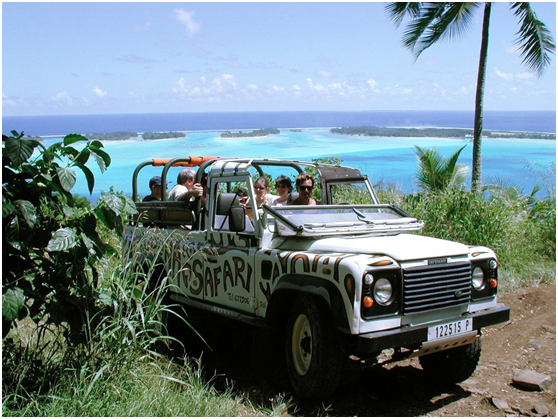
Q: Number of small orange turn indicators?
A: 2